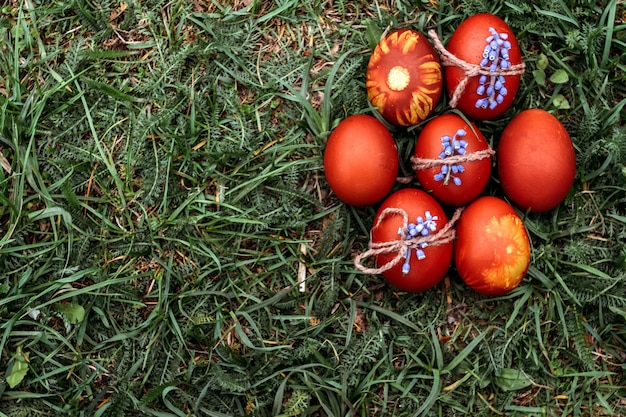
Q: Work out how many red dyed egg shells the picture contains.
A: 7